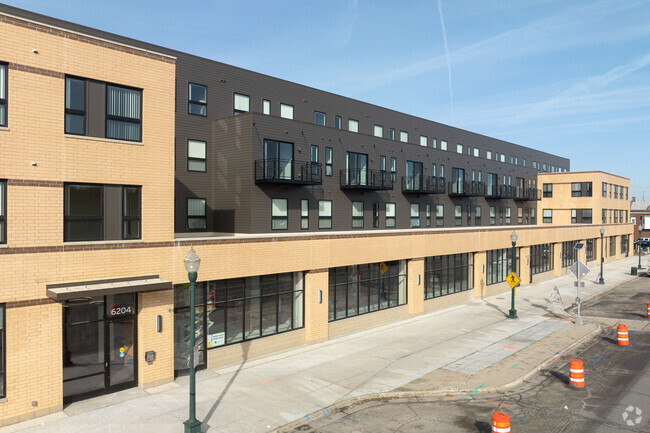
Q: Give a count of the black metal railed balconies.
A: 6